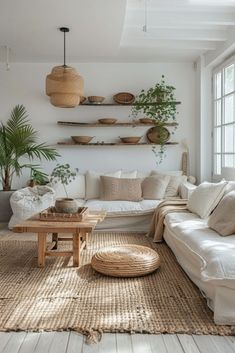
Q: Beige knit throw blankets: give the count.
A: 1